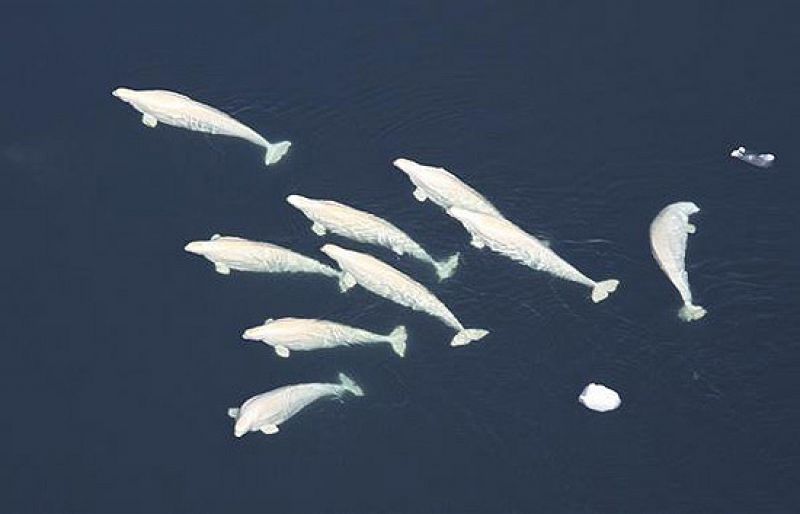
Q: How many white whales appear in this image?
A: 9